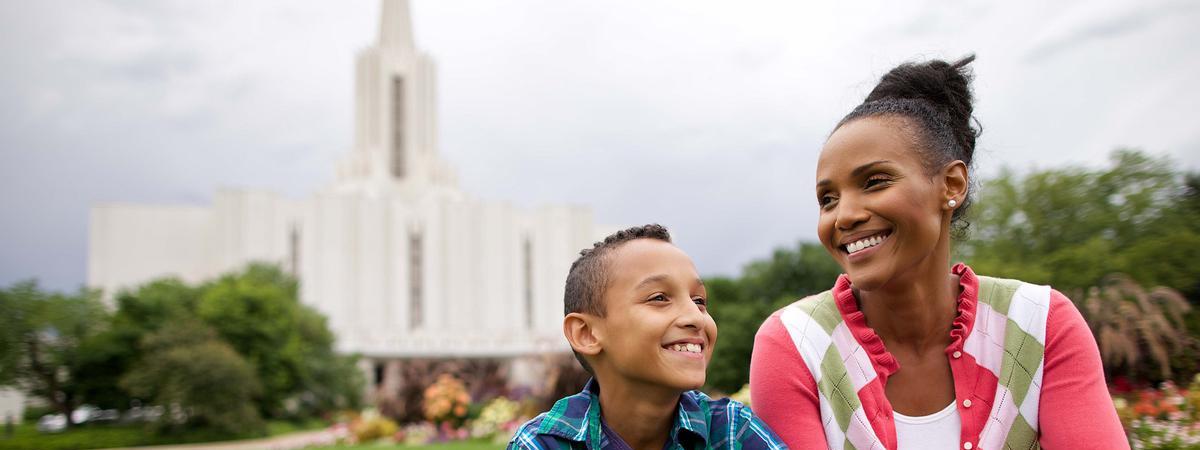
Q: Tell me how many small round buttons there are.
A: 3